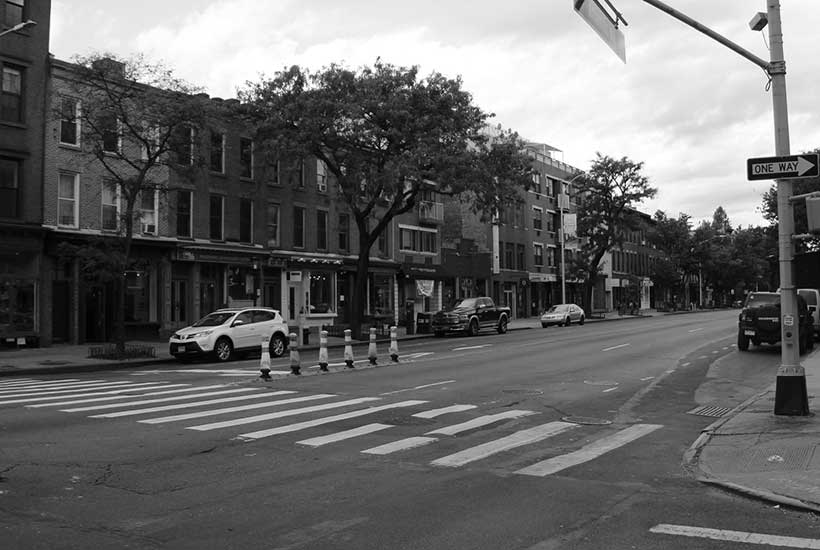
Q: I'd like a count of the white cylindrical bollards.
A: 6